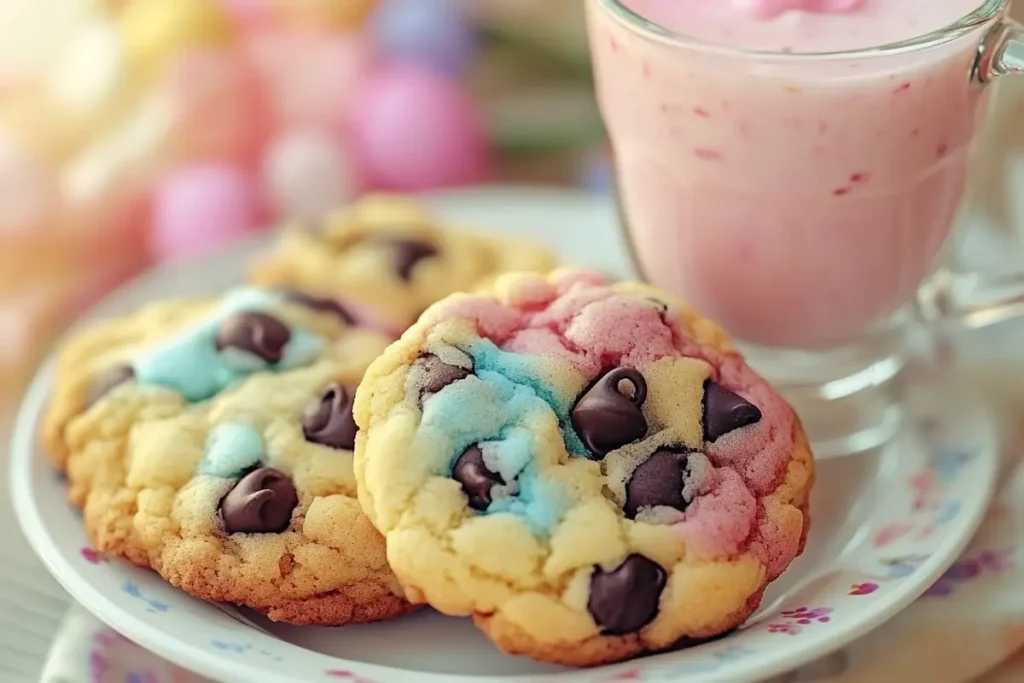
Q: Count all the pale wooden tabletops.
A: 1